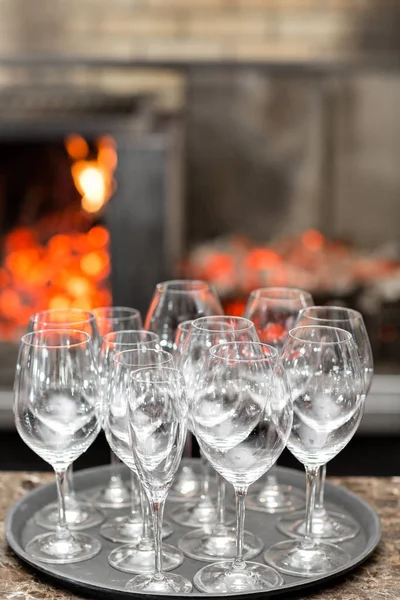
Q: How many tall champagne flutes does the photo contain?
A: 1